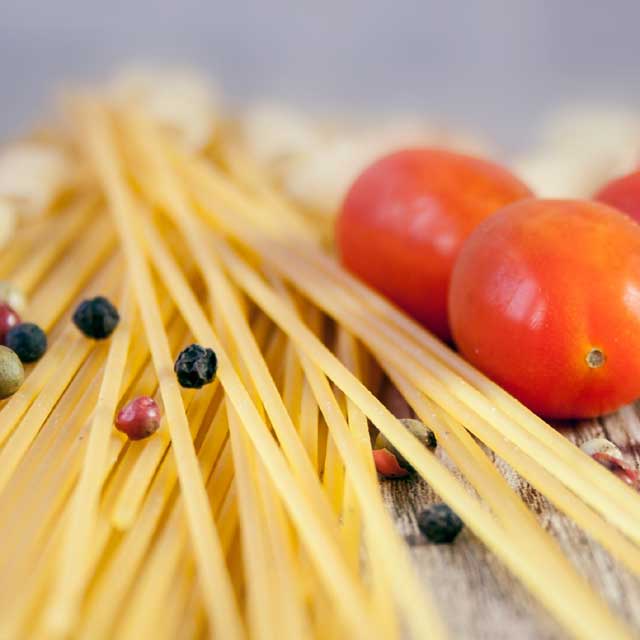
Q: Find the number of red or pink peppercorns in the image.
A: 4